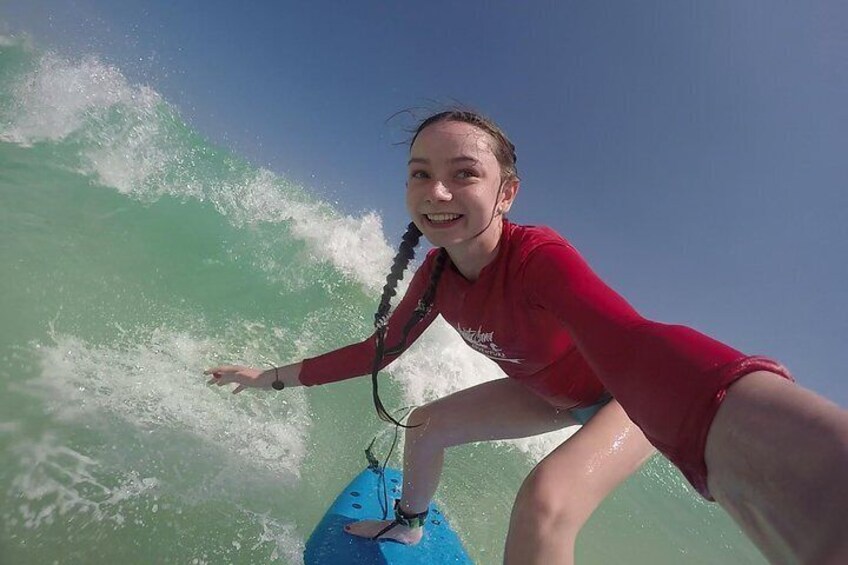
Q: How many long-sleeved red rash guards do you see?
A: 1